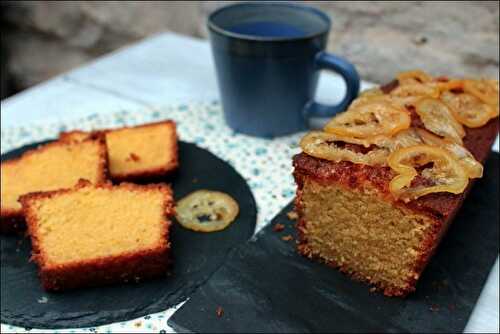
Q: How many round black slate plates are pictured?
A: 1